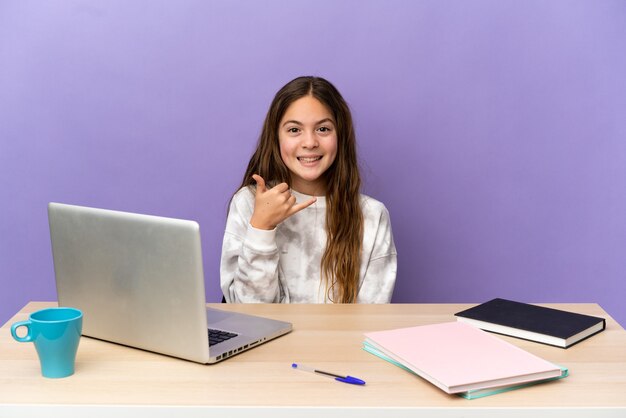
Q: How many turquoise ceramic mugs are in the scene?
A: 1